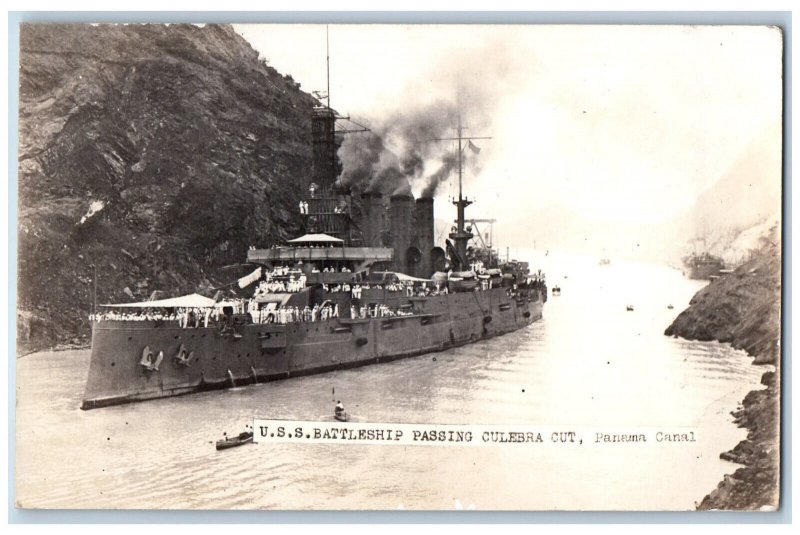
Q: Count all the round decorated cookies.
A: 0